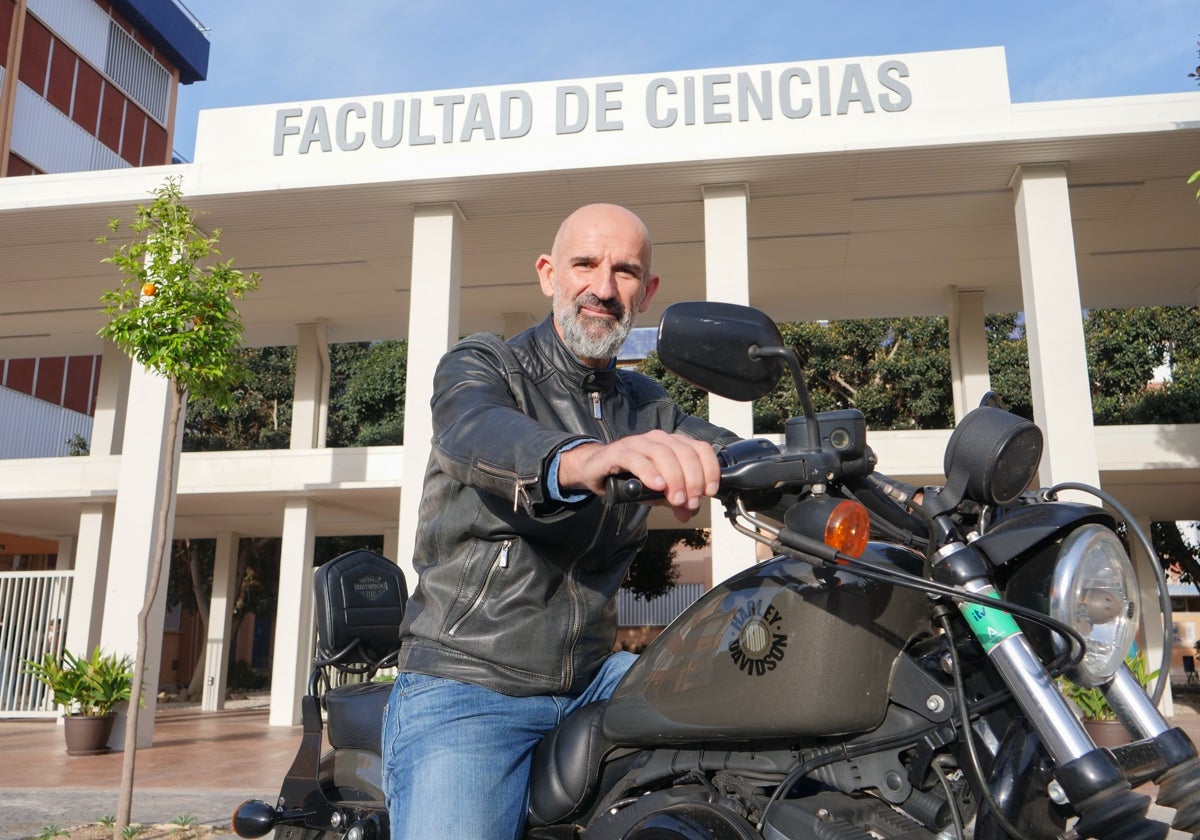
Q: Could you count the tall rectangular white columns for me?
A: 4